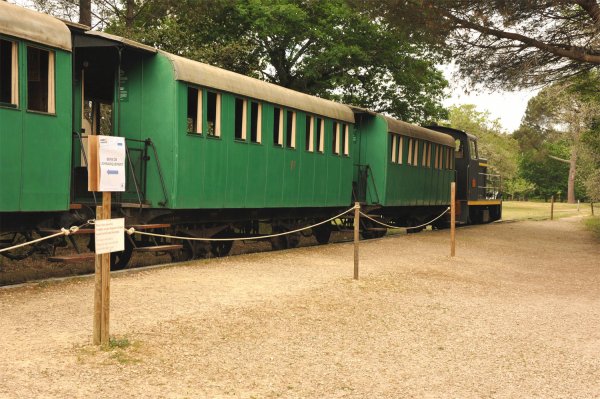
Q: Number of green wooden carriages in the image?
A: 3